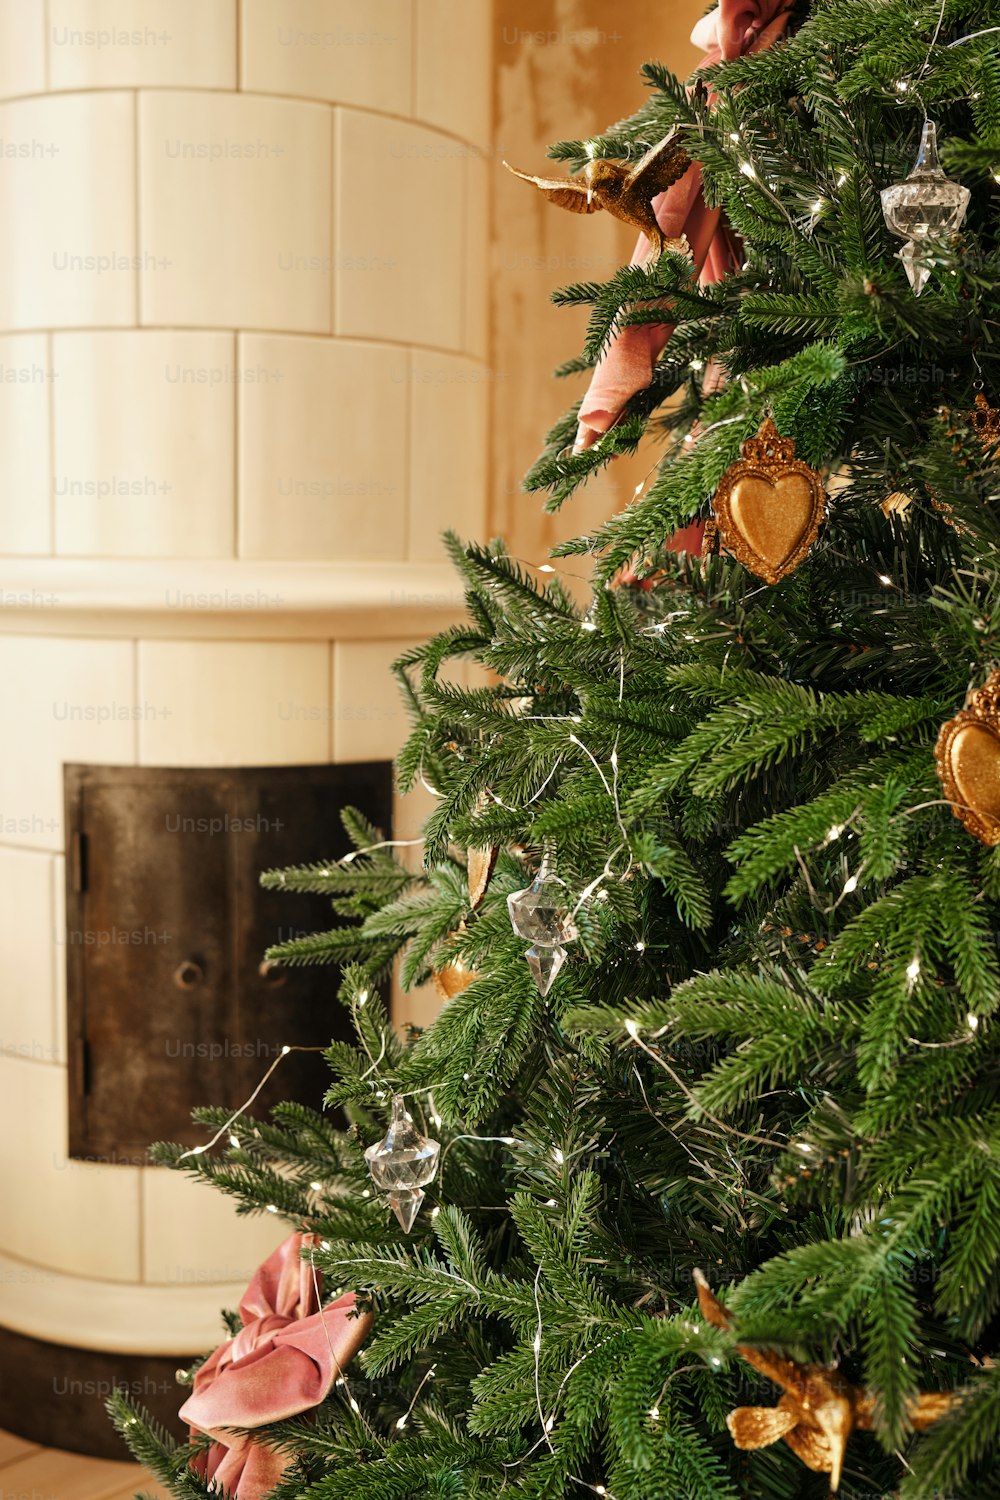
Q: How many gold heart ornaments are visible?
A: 2